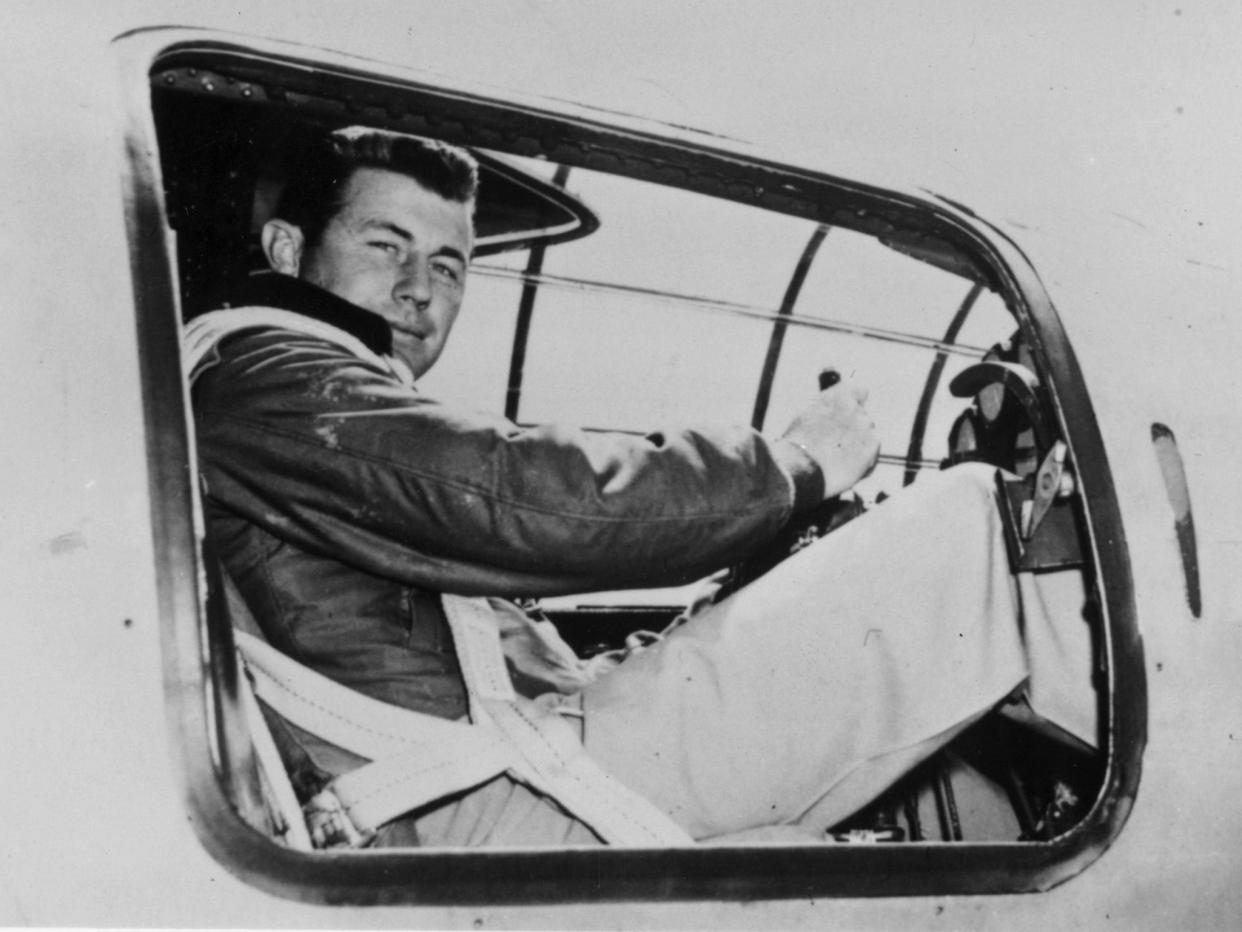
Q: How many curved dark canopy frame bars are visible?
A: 3